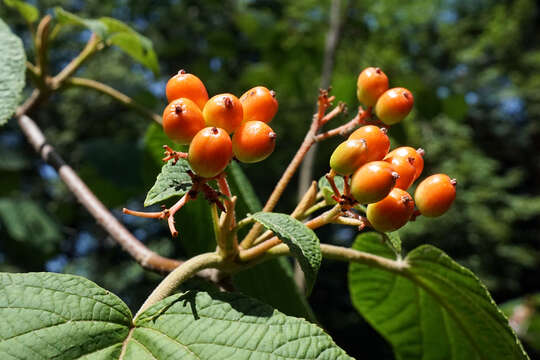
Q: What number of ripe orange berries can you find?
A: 15